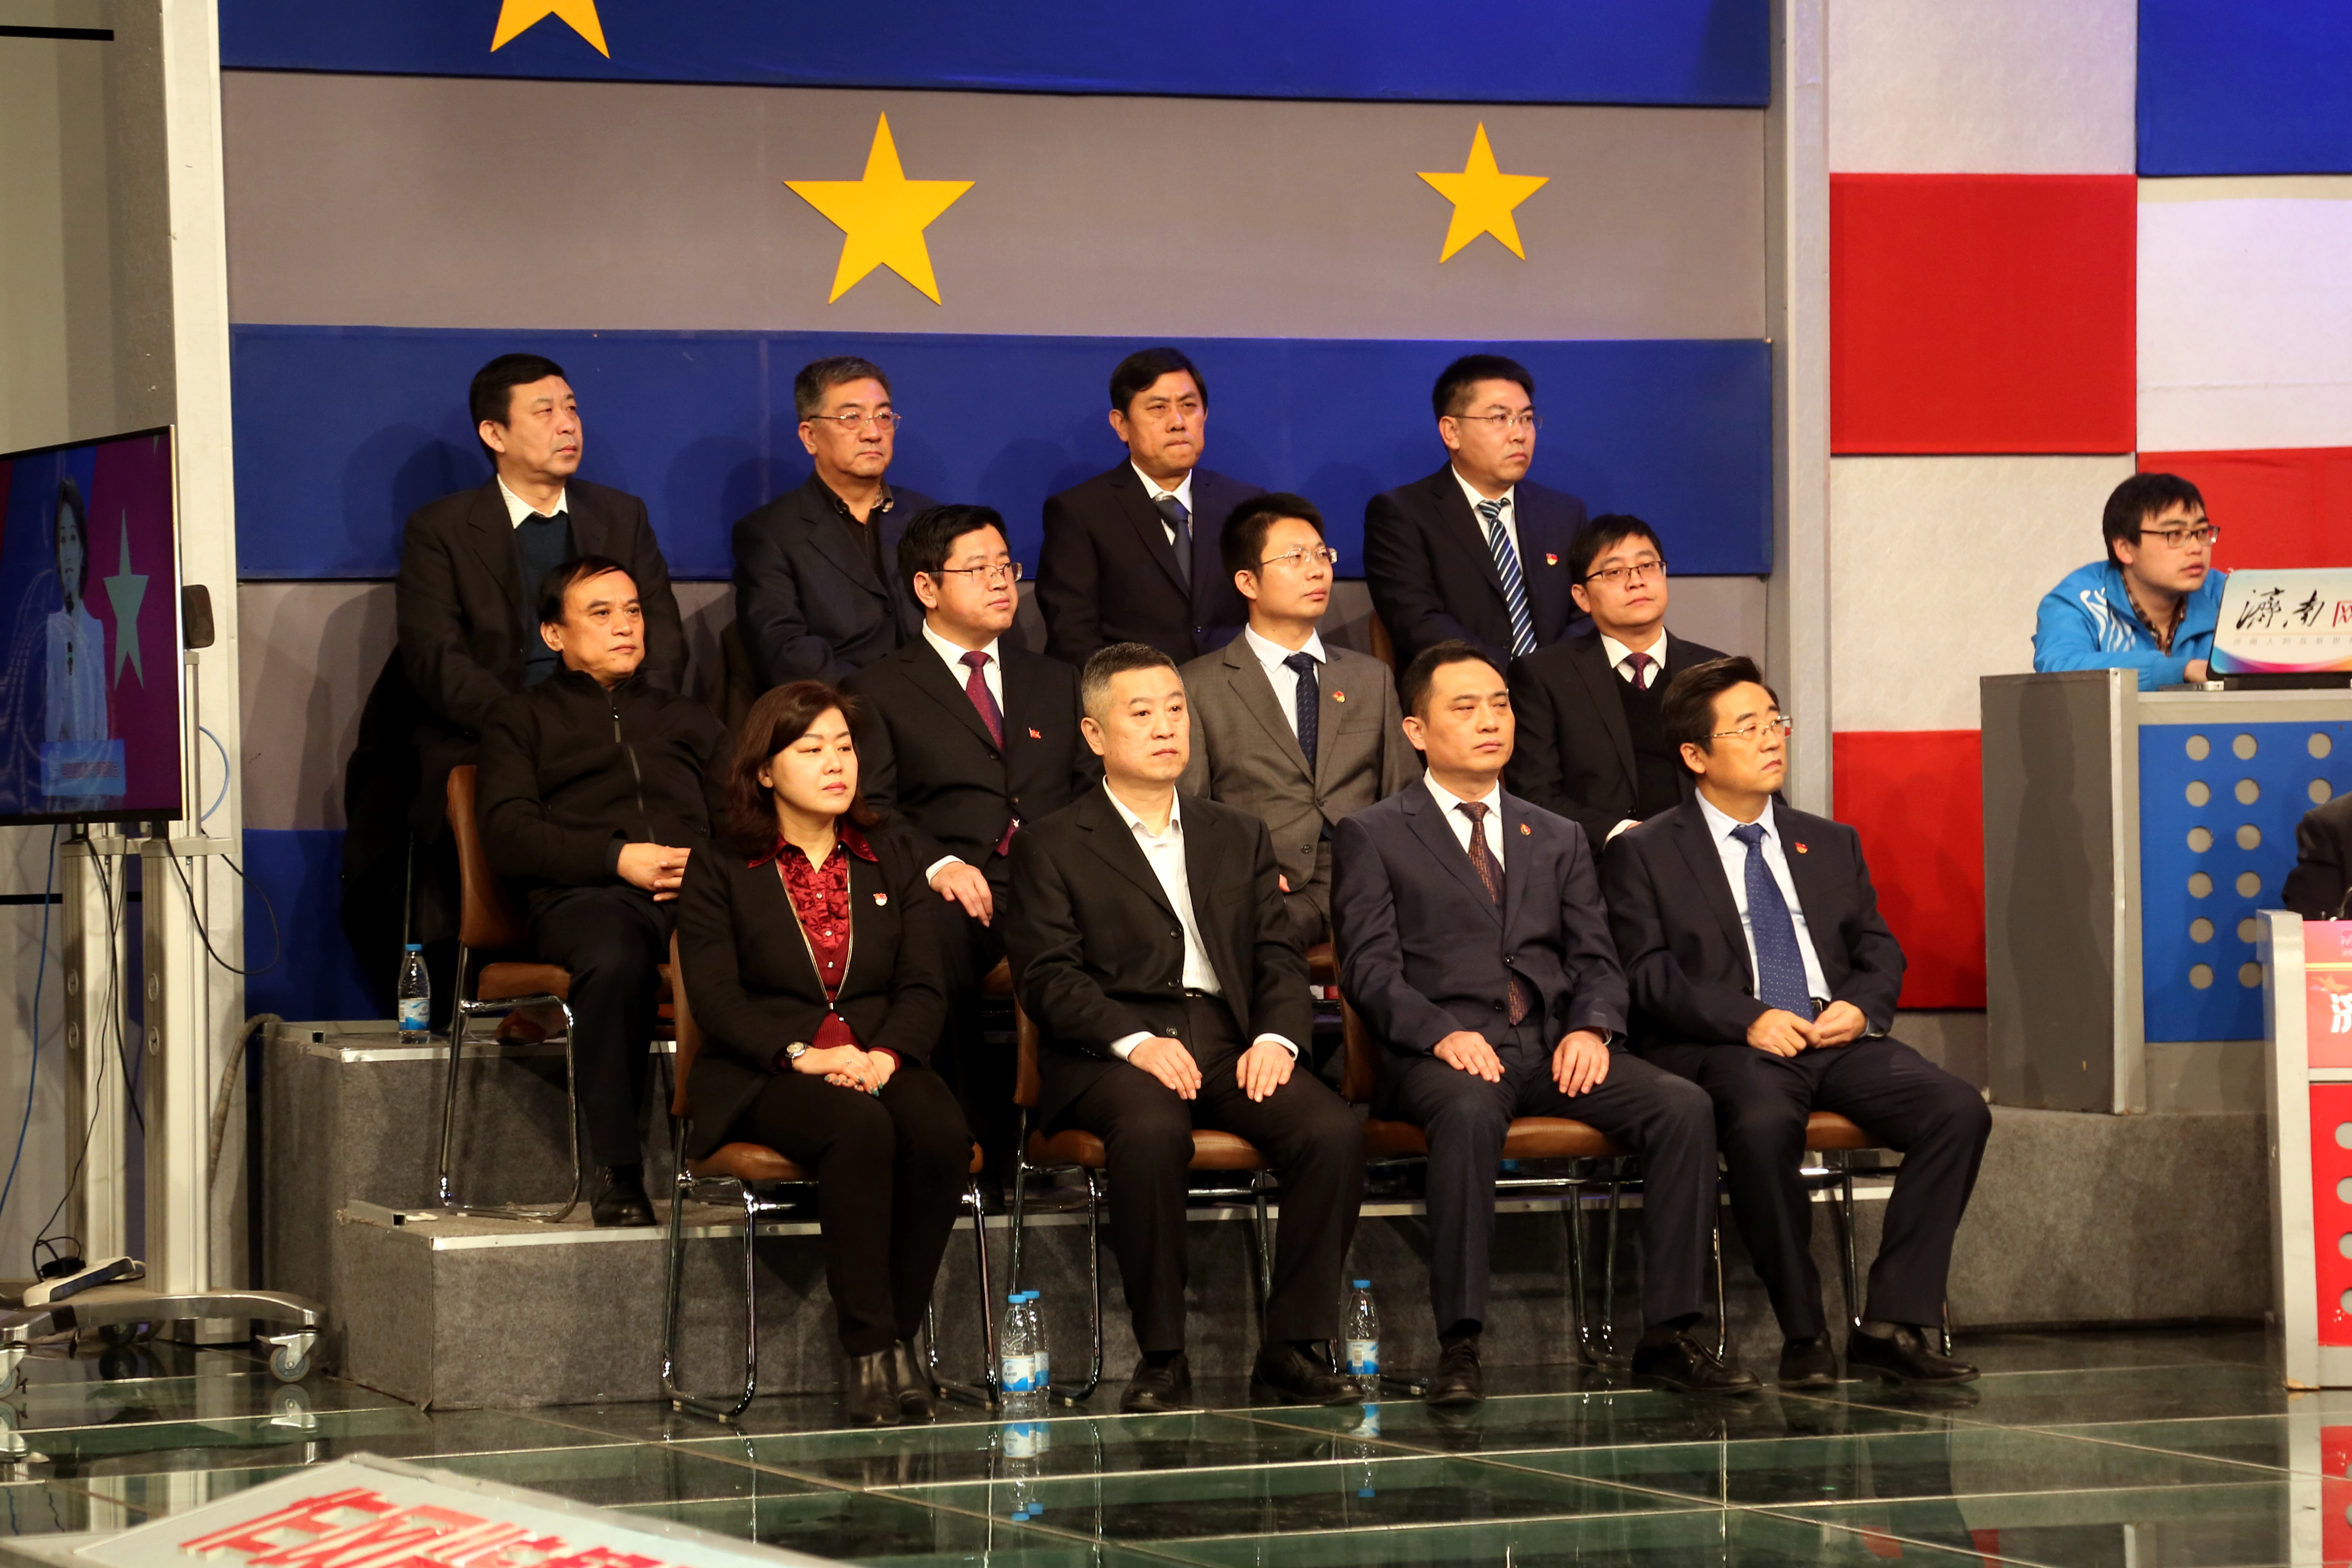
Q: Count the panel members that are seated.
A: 12